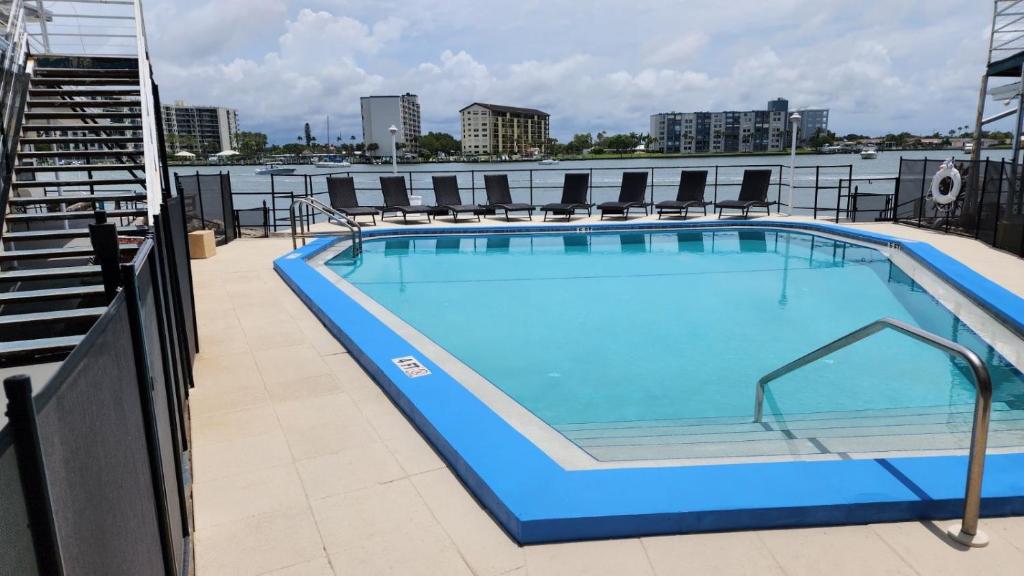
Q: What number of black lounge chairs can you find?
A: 8